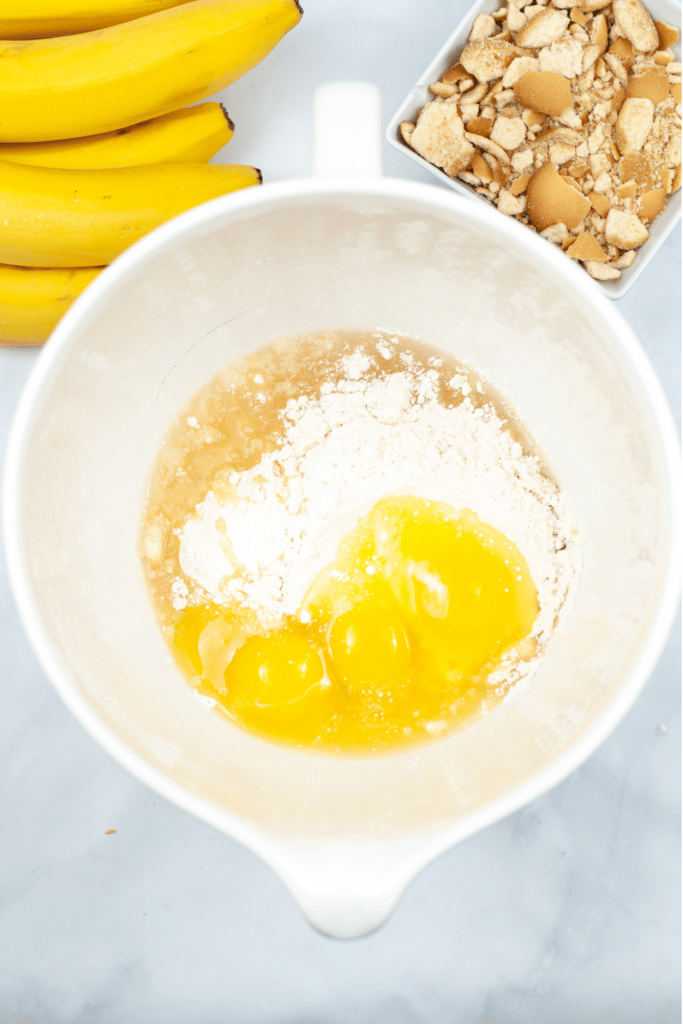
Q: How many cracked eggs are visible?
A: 3